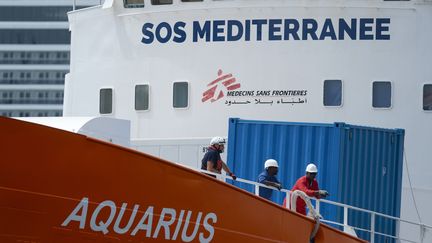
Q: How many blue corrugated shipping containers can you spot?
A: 1